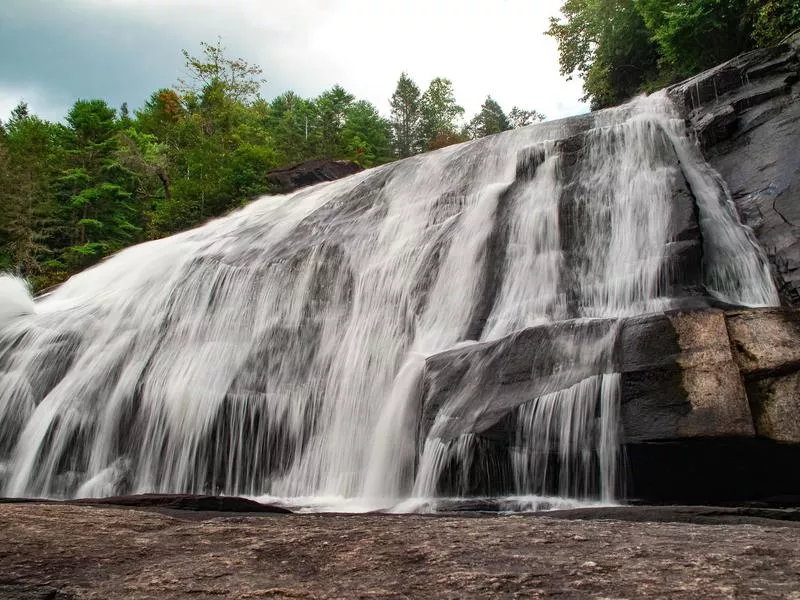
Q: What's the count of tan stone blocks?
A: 3